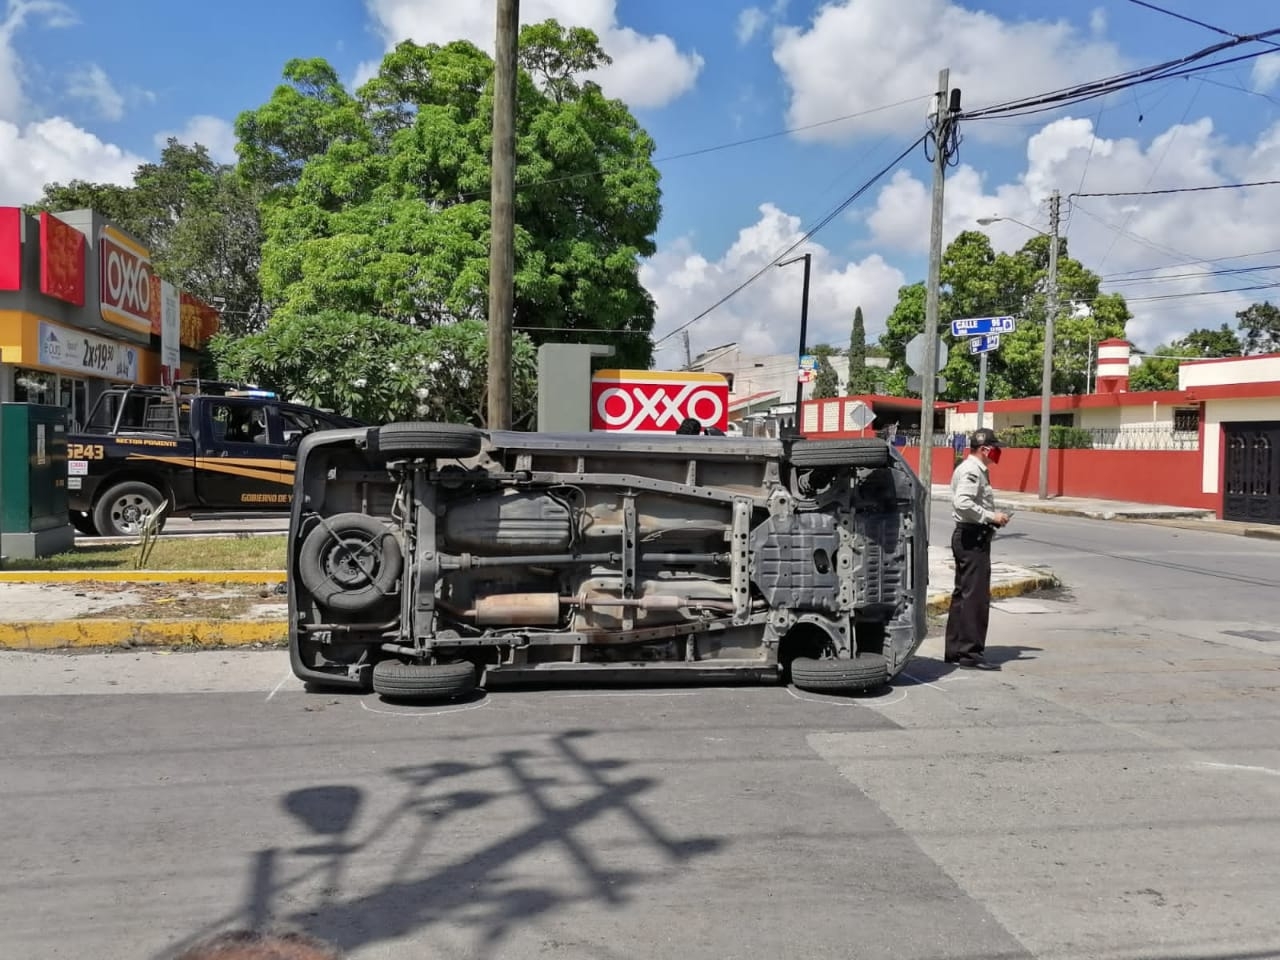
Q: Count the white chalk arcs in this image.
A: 2